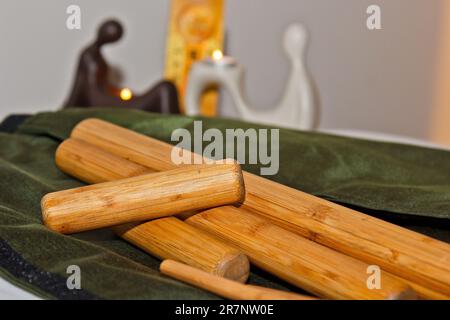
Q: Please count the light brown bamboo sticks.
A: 5